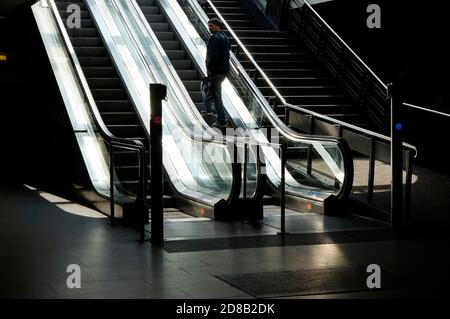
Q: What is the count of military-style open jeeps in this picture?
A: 0